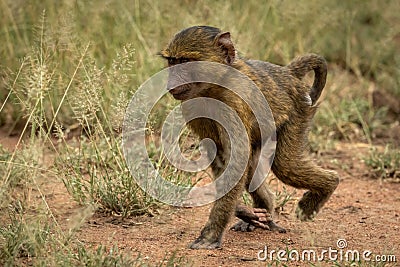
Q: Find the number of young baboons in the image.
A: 1